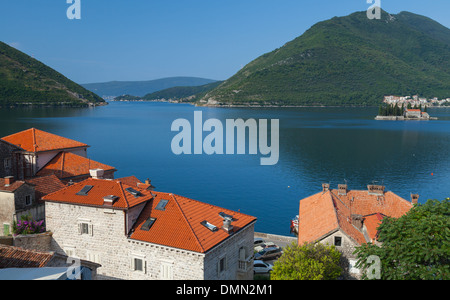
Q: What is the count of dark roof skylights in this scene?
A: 6